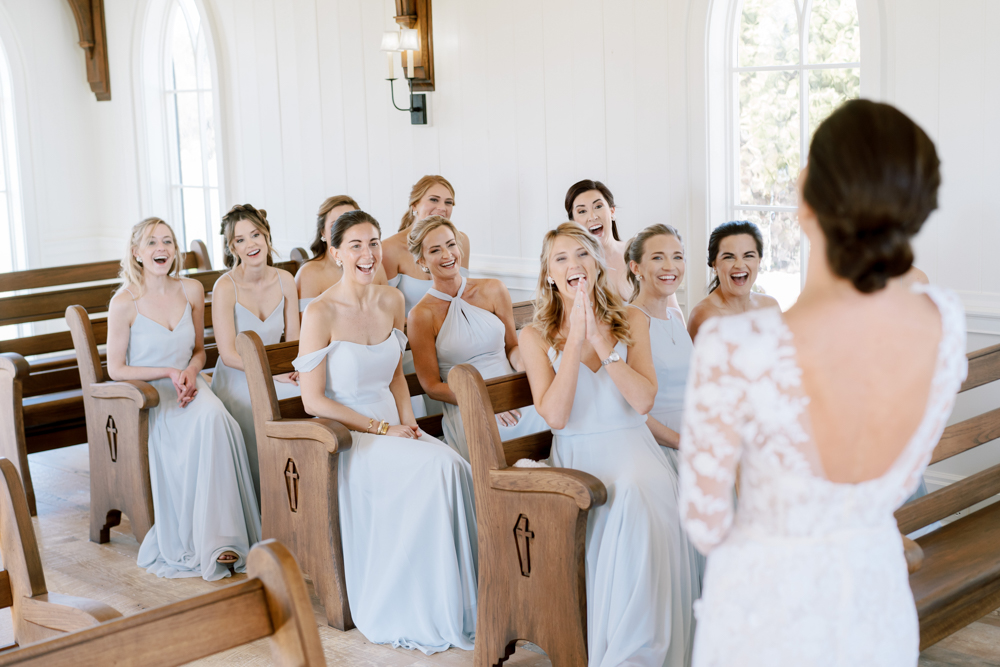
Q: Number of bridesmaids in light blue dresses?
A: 10